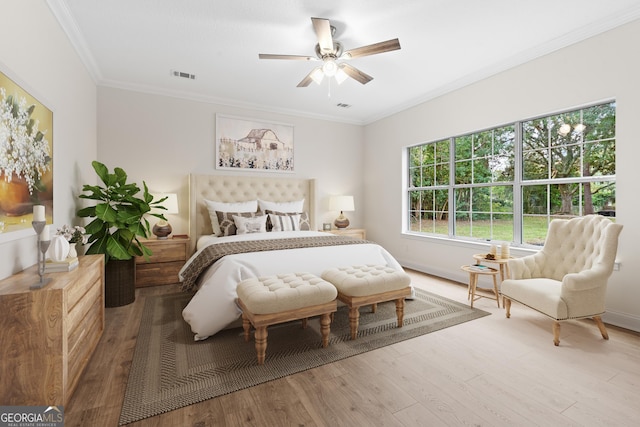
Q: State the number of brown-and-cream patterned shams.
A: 2